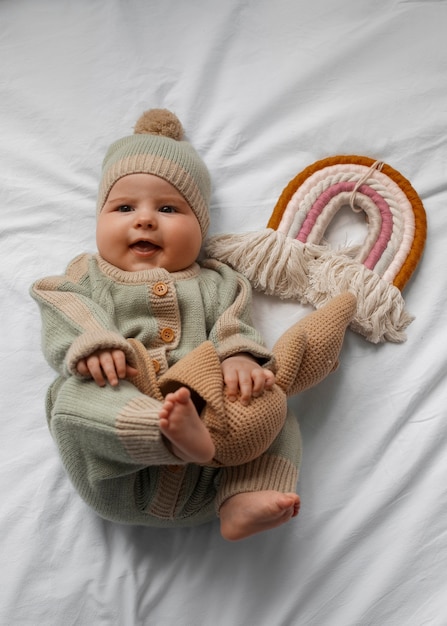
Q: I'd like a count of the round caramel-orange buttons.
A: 3